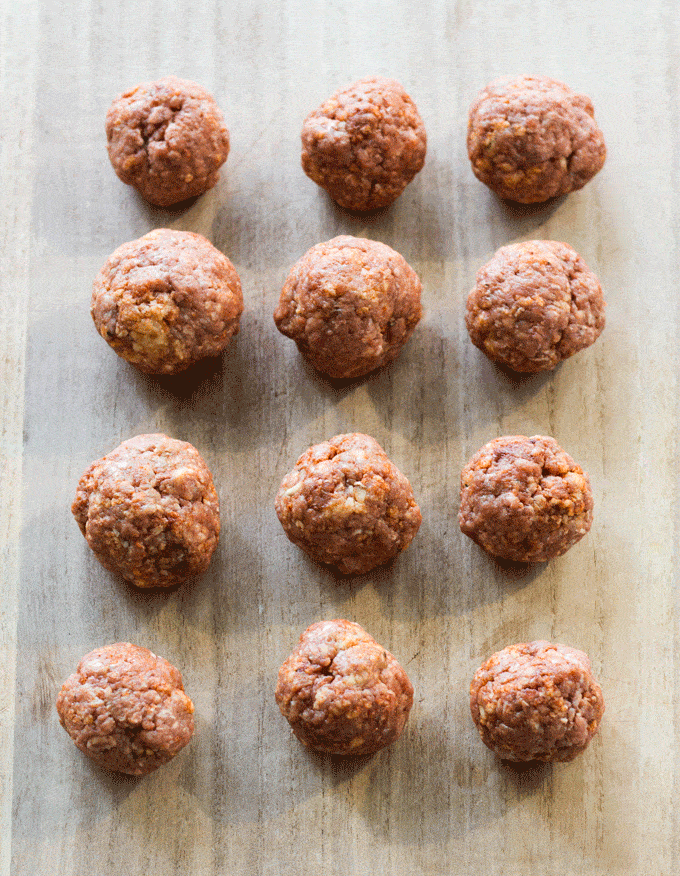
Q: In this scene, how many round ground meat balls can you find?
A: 12